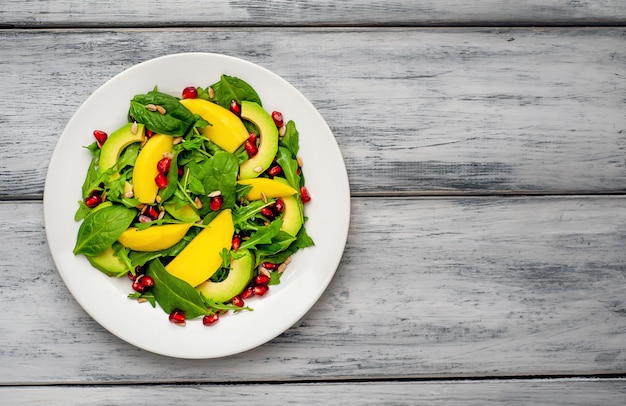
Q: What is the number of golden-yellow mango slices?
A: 5